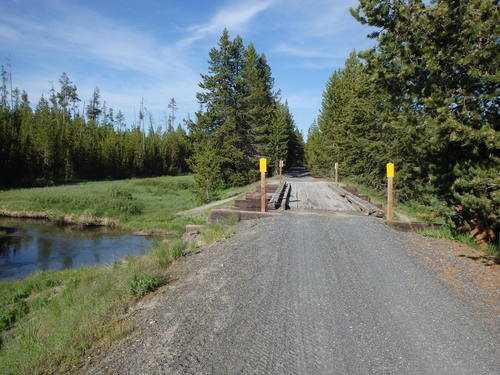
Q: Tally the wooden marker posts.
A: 4